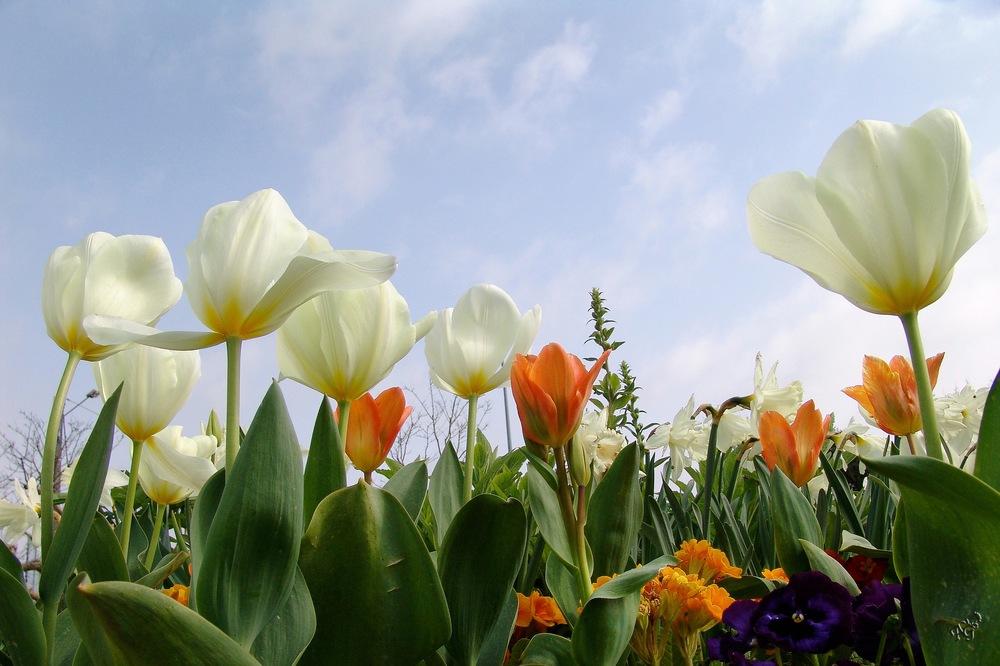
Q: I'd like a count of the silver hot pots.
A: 0